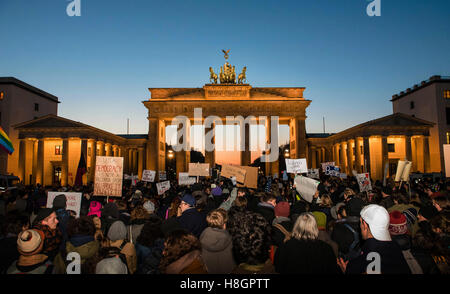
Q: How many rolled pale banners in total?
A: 2